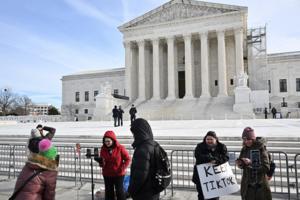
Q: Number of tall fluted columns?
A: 8